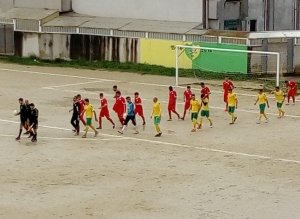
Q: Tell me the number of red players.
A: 10